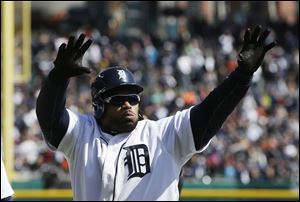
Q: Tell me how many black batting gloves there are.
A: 2